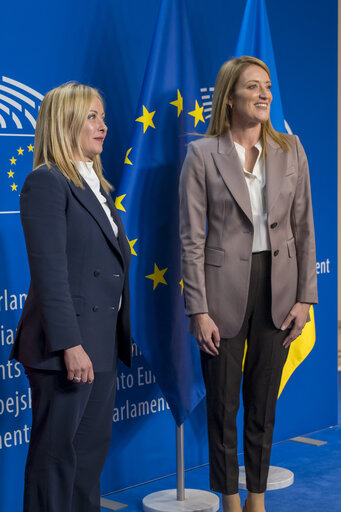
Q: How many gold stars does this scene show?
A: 13